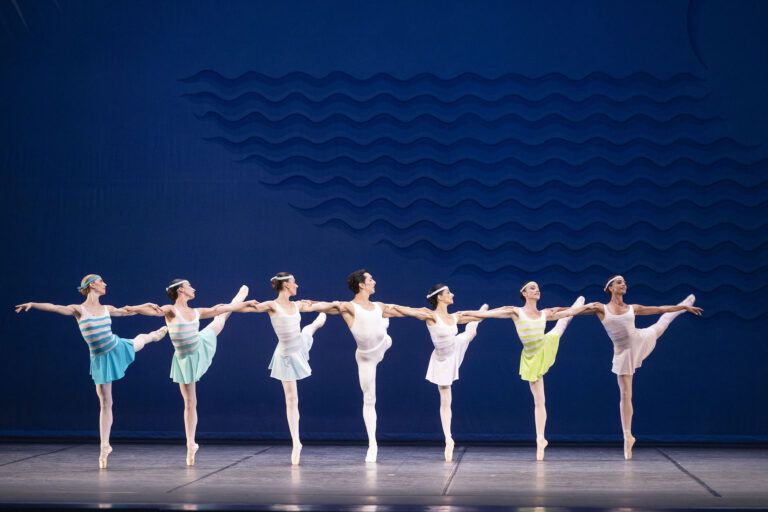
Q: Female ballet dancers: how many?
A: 6